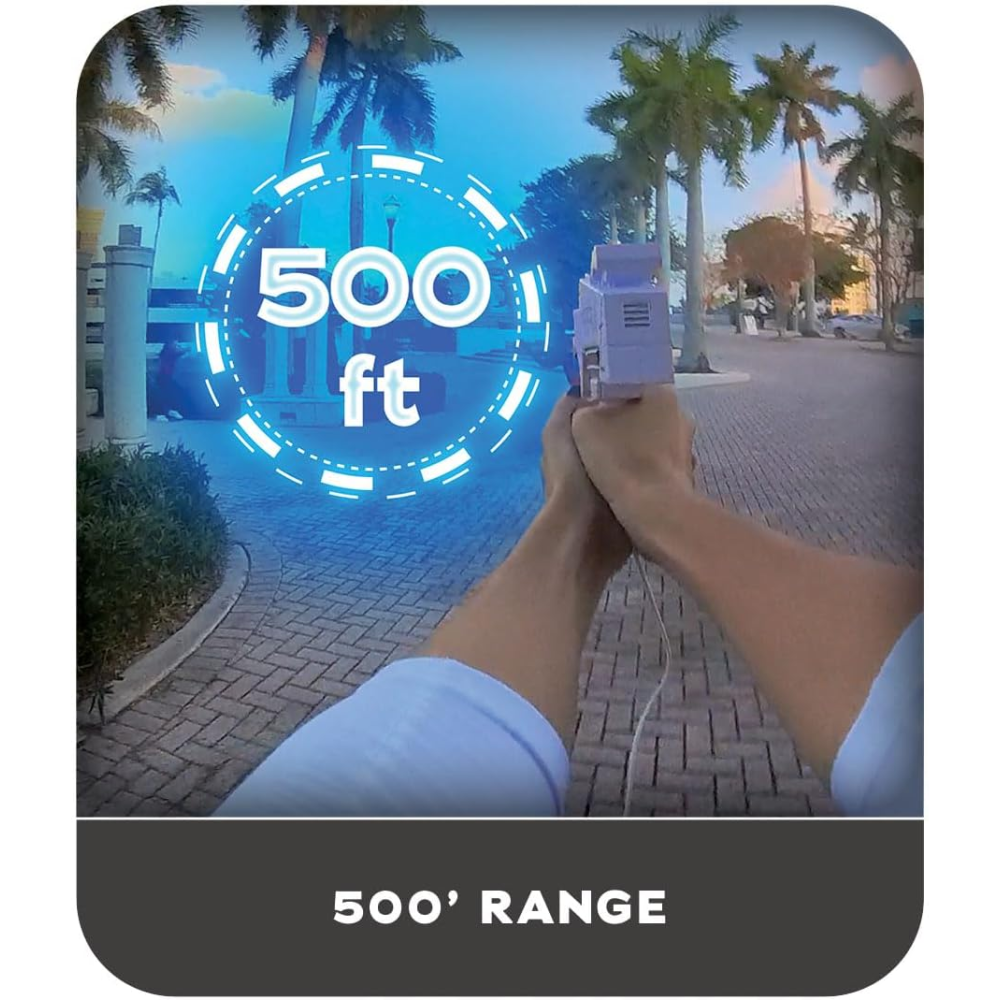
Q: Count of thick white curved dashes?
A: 10